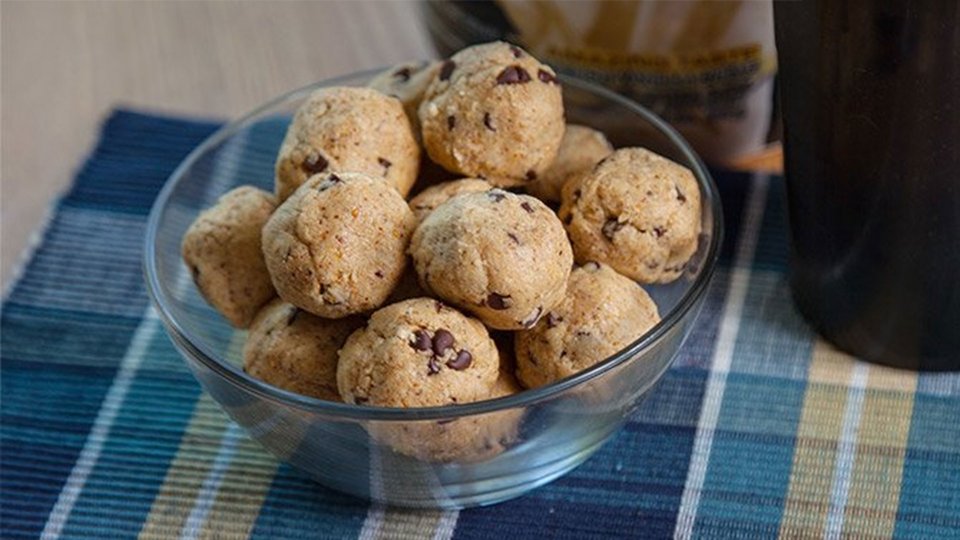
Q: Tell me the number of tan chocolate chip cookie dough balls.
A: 13